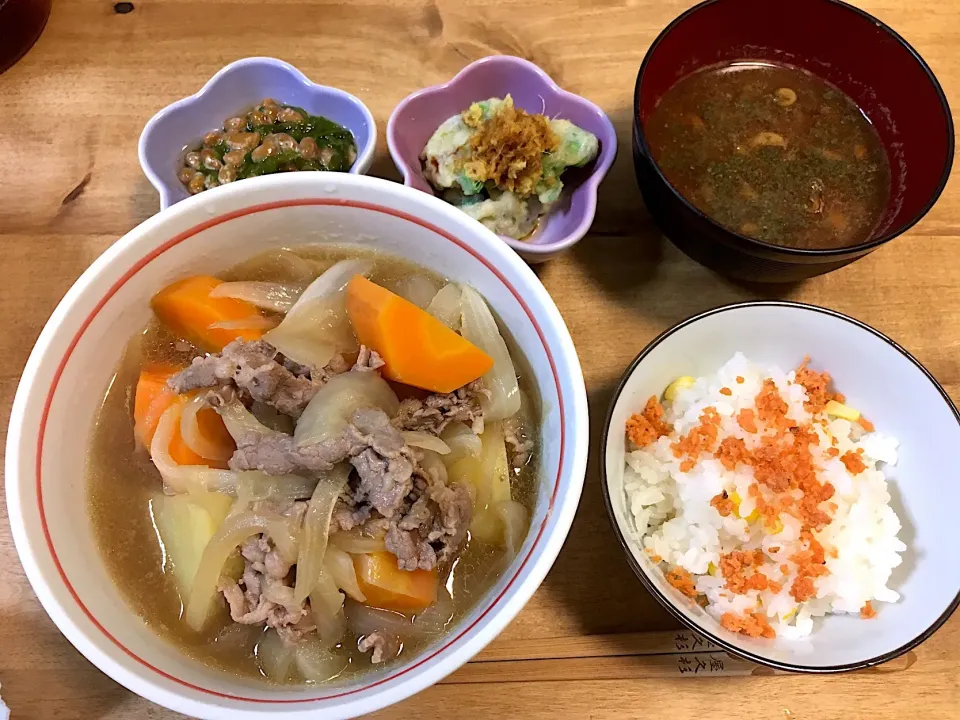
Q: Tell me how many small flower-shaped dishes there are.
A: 2